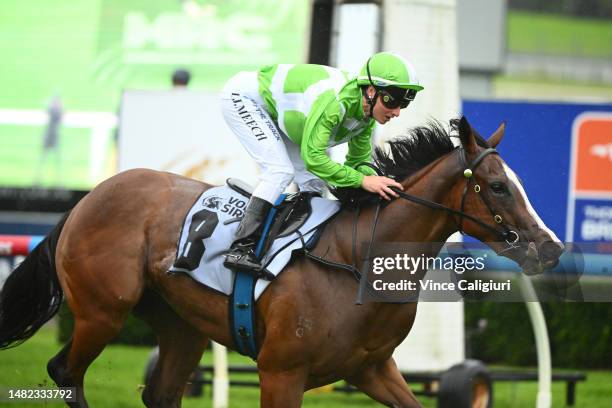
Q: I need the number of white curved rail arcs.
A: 1